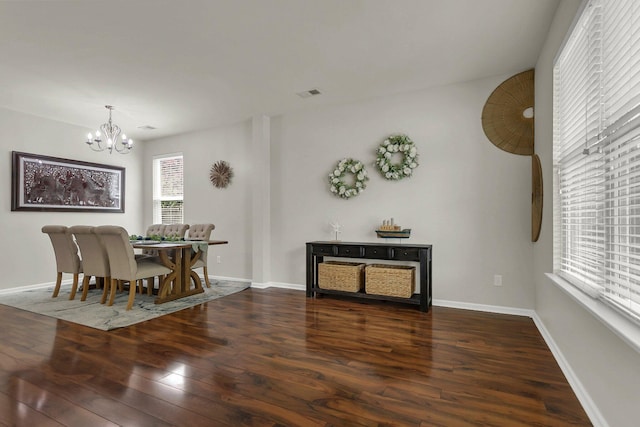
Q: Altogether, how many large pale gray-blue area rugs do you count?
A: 1